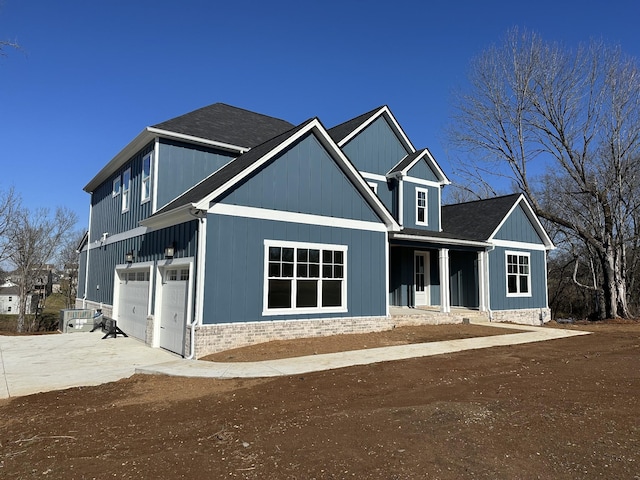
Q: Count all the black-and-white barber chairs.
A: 0